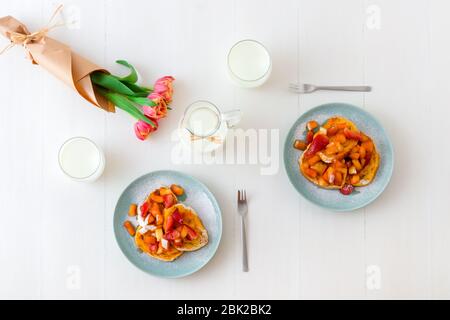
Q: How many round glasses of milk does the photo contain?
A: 2